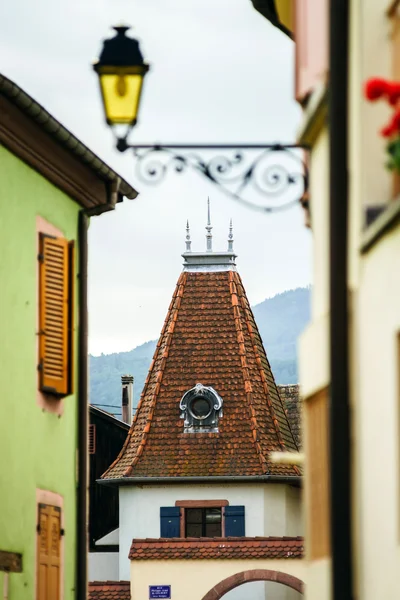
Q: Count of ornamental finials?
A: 3